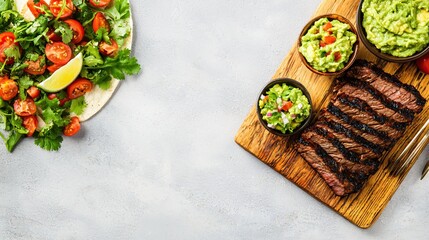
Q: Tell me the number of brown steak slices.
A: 7